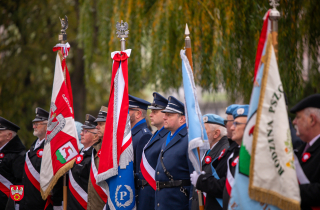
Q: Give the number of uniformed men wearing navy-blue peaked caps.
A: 3